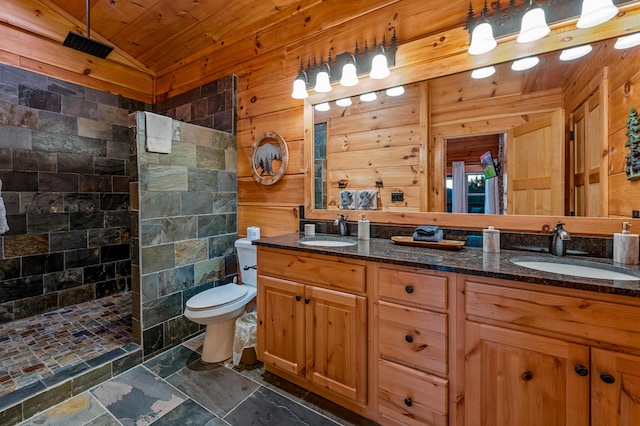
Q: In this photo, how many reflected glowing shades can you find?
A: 8